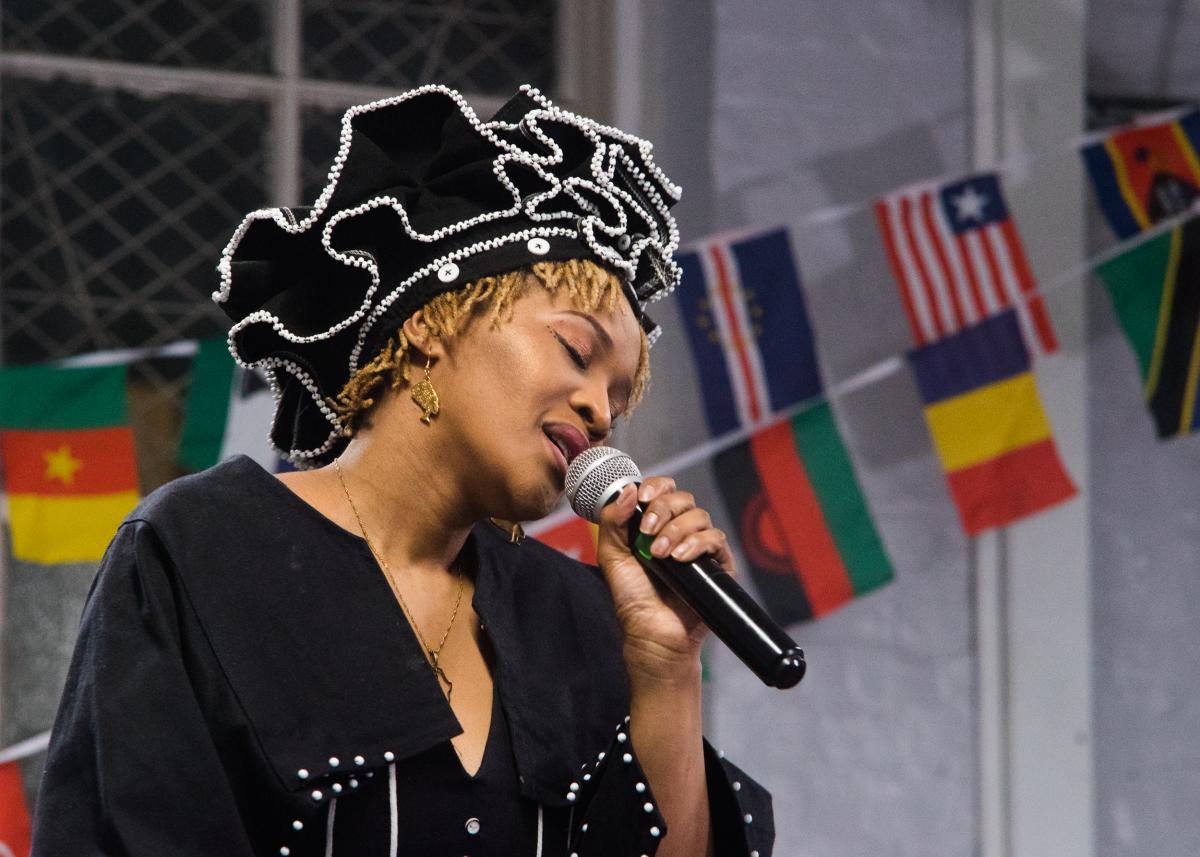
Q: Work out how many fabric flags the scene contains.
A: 10